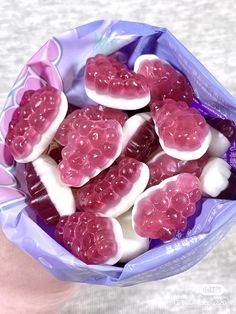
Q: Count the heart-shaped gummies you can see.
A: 0